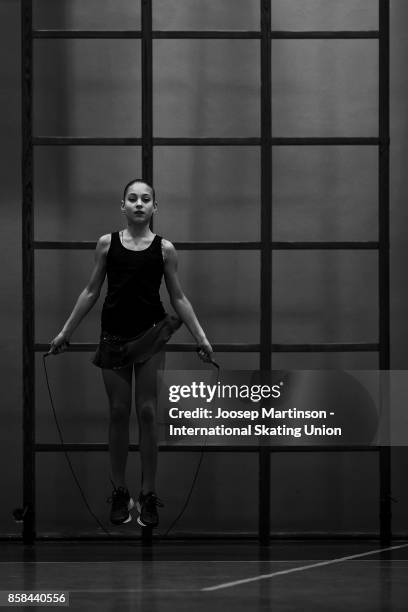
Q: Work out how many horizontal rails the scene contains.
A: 5